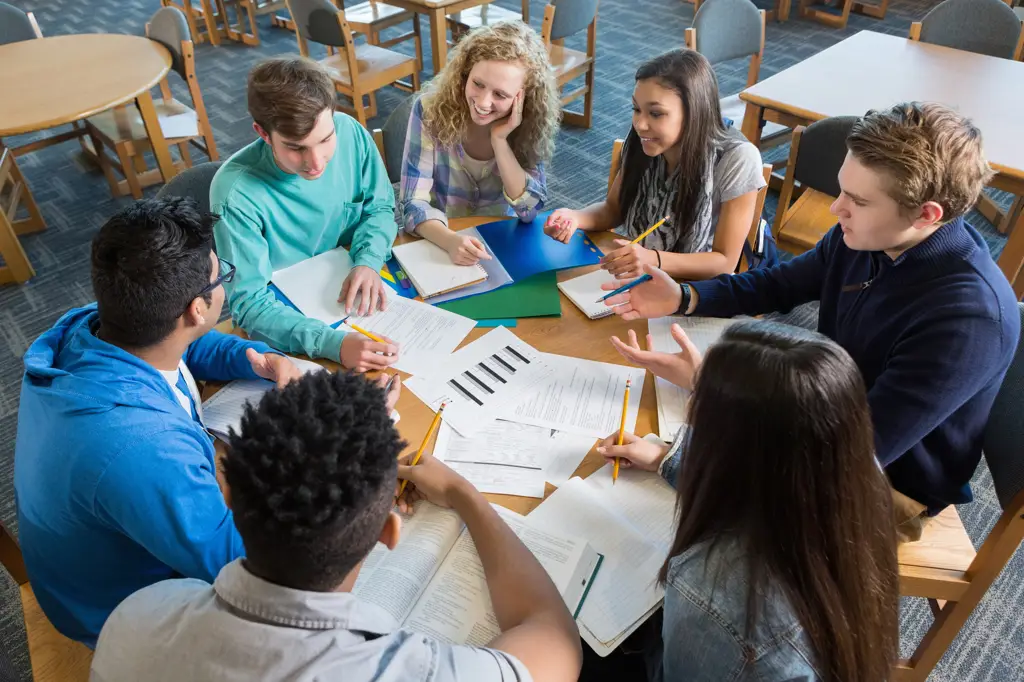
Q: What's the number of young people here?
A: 7